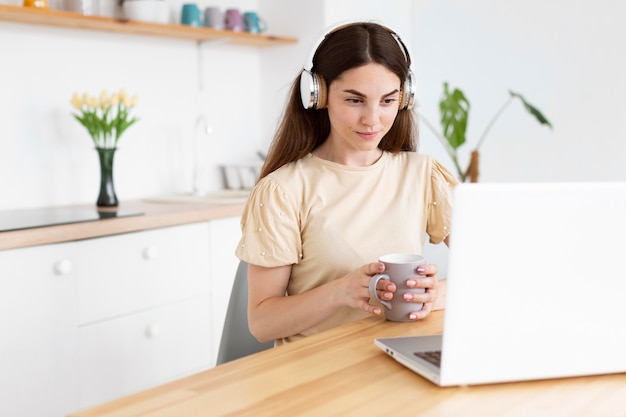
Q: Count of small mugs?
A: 4